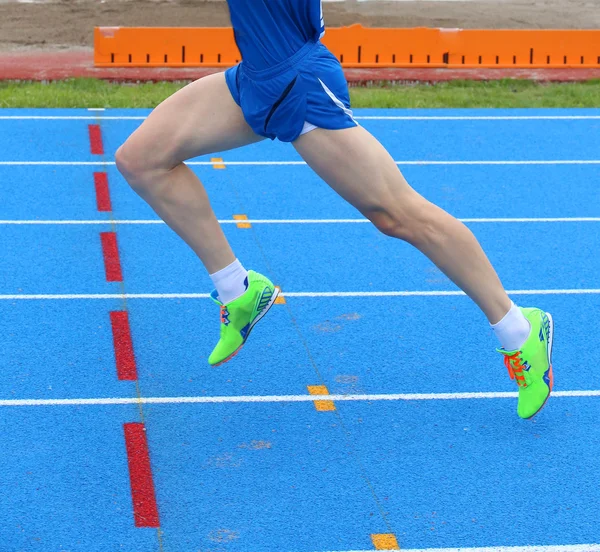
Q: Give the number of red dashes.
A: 5